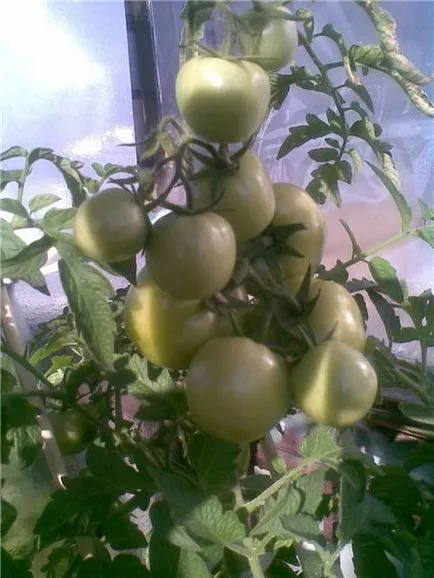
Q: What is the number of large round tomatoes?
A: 10